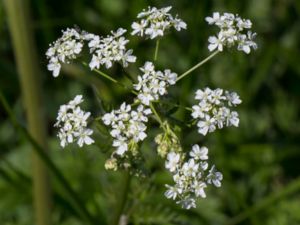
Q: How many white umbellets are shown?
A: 9